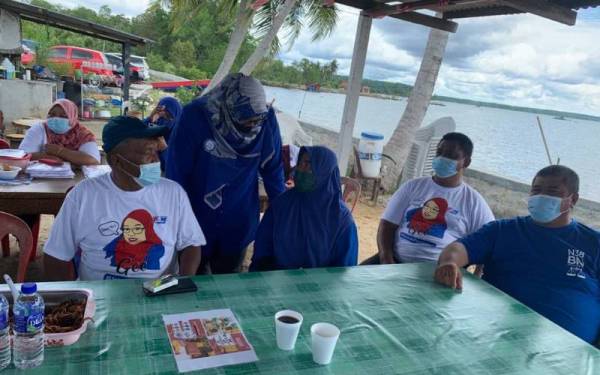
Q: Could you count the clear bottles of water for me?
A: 2